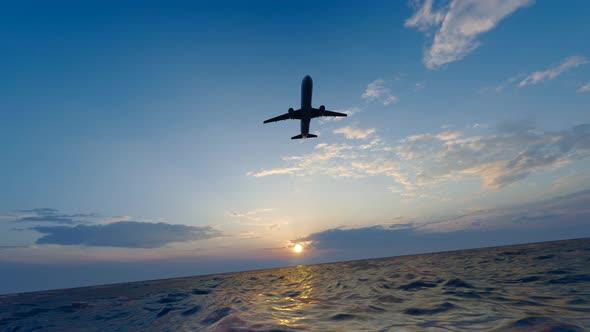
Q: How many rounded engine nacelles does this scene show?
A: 2